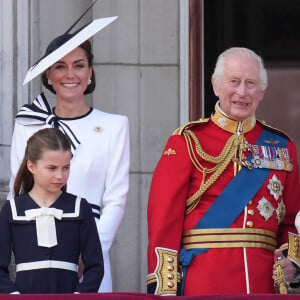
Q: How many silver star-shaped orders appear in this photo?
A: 3